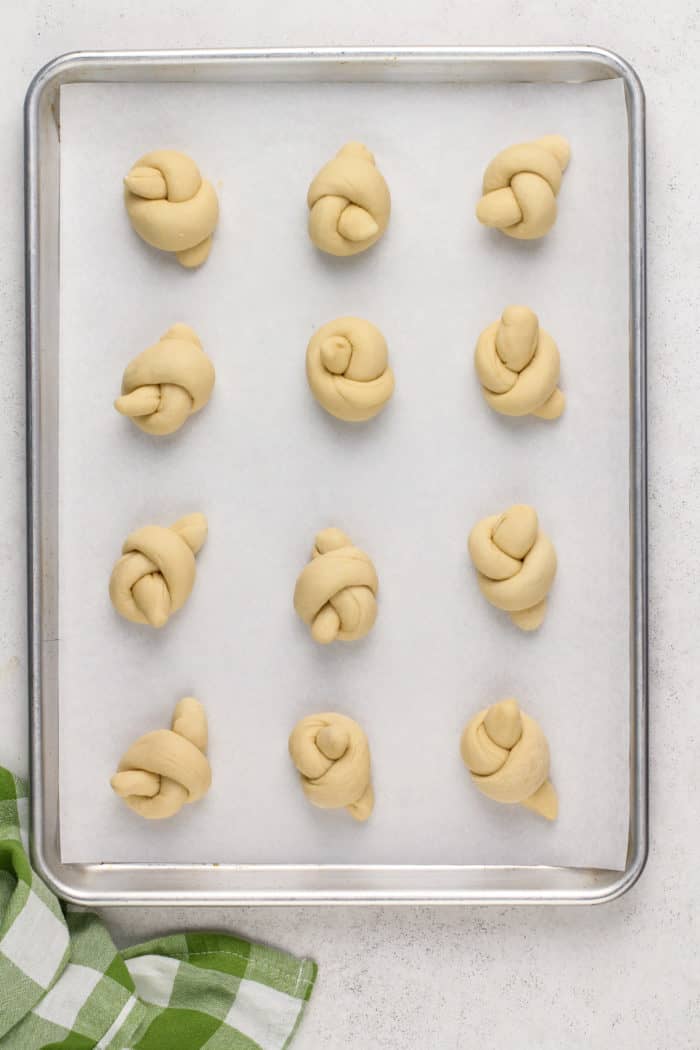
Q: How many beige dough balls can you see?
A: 12